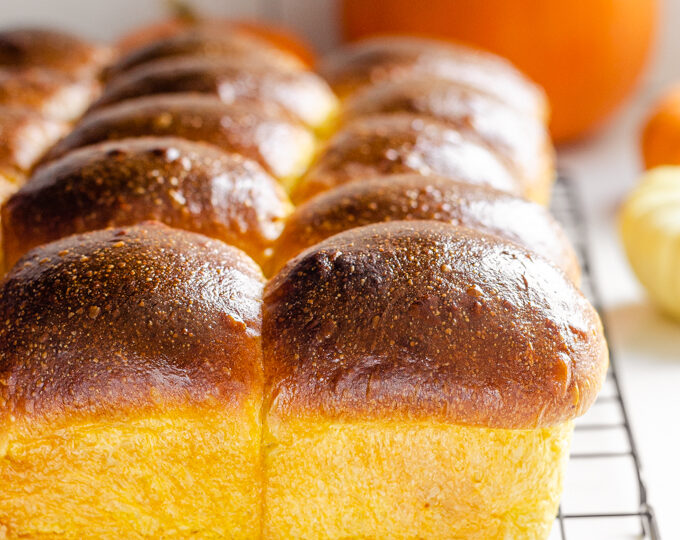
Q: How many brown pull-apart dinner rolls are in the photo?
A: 13